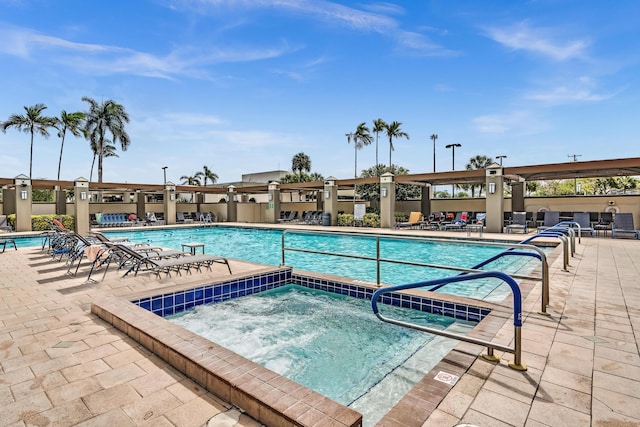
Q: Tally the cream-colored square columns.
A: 8